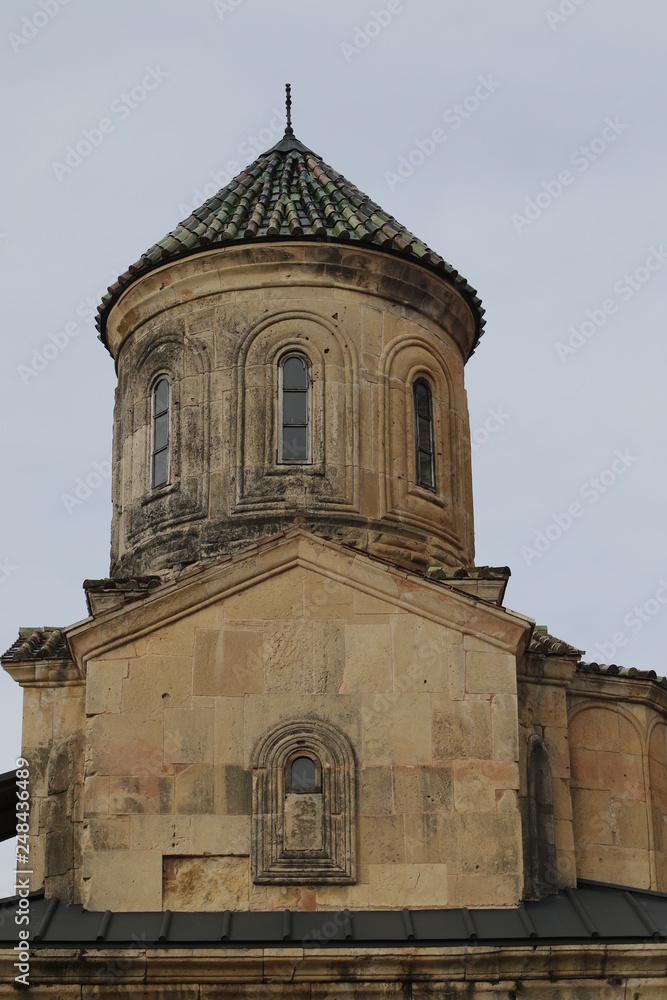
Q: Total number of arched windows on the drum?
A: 3